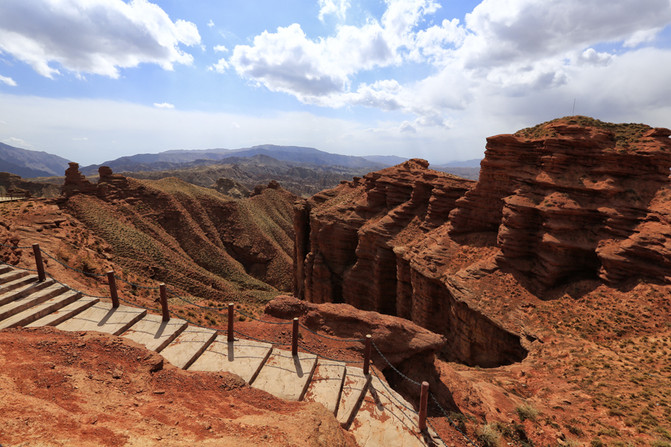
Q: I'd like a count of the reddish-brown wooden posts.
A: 7